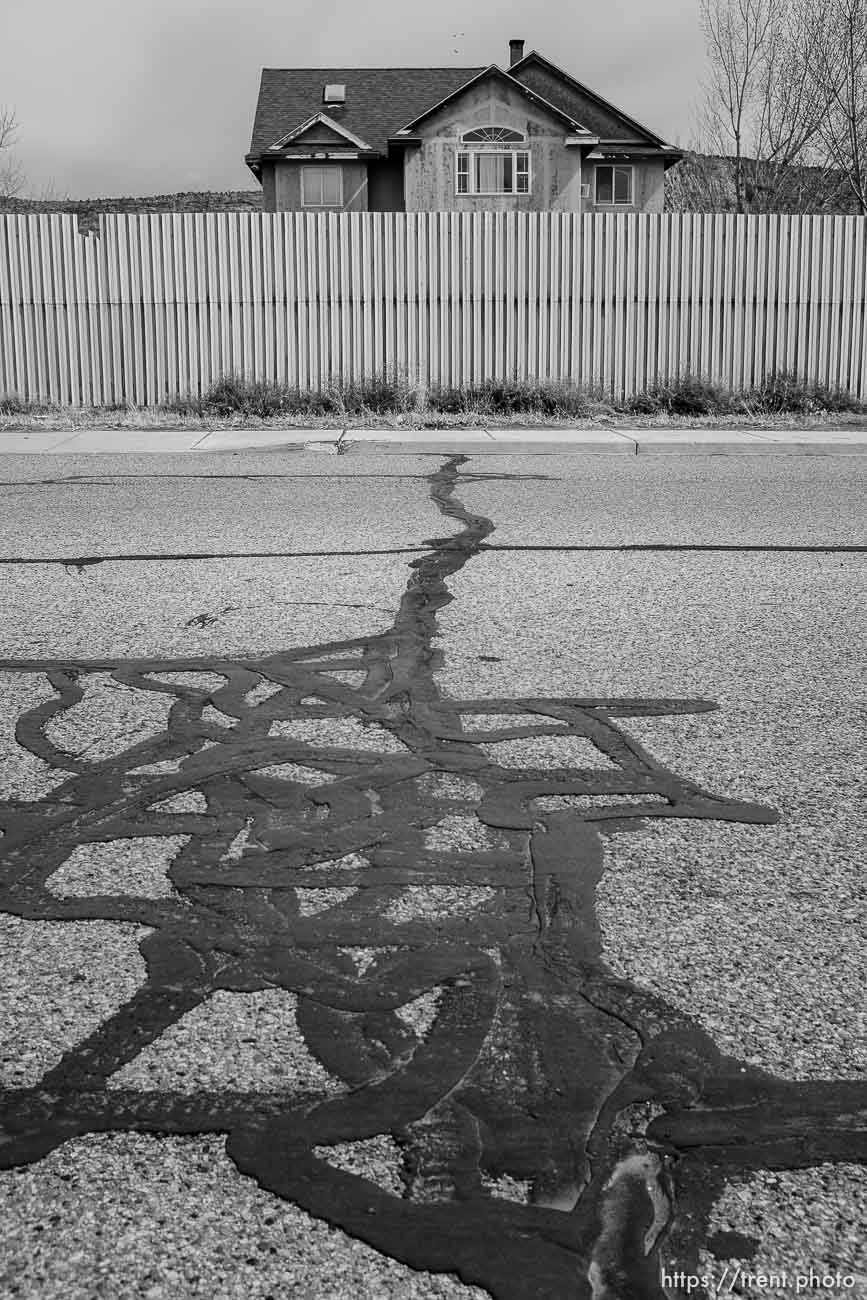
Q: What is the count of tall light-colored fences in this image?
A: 1